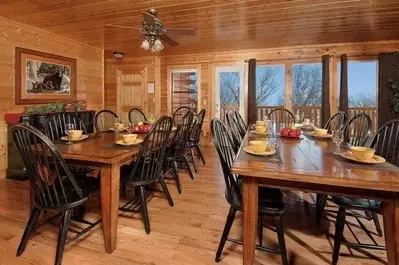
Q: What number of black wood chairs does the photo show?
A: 15